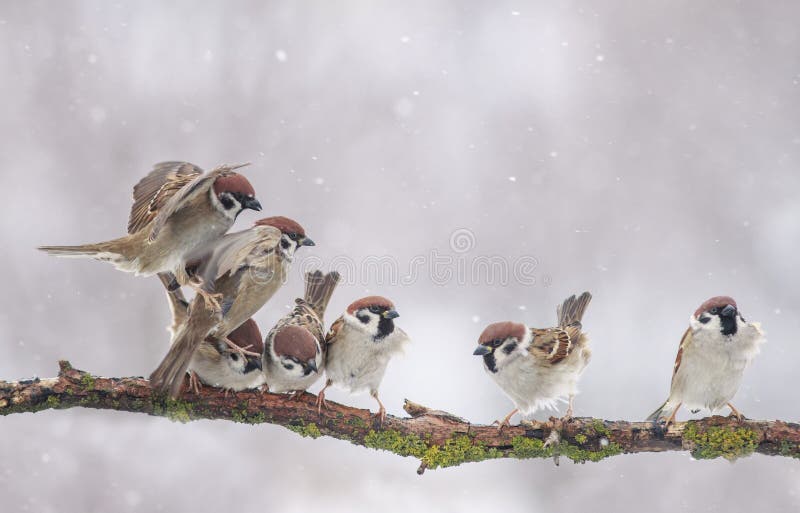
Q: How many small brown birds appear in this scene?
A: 7